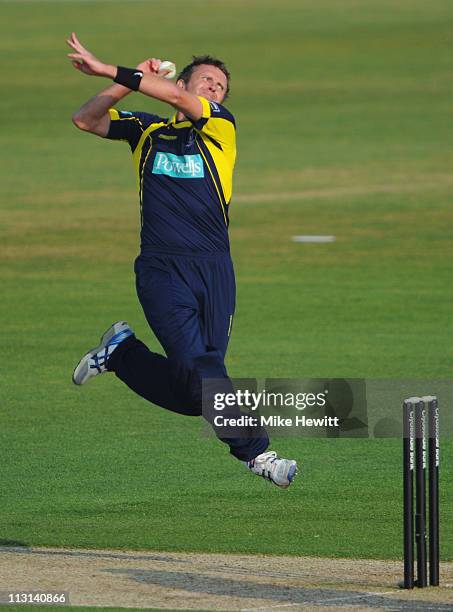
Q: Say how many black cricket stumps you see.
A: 3